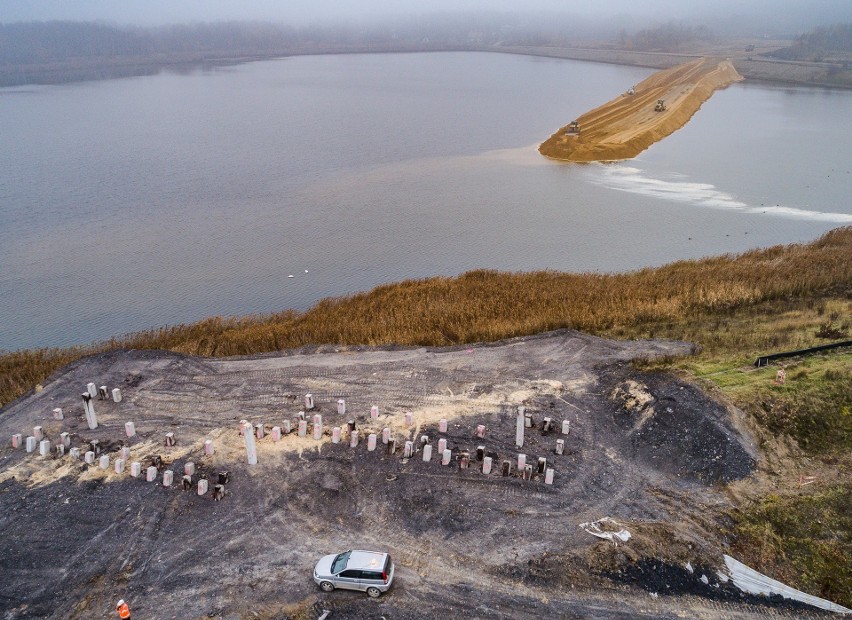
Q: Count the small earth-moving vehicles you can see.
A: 3